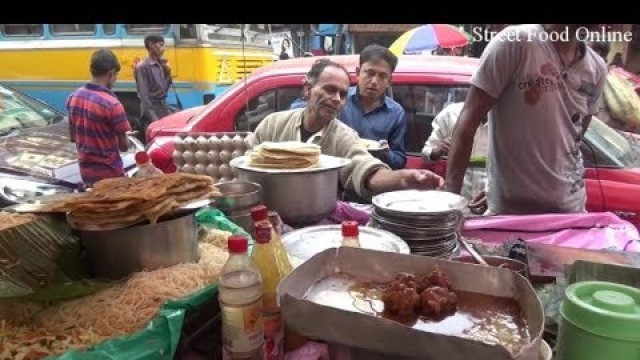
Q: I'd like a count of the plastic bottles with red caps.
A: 5